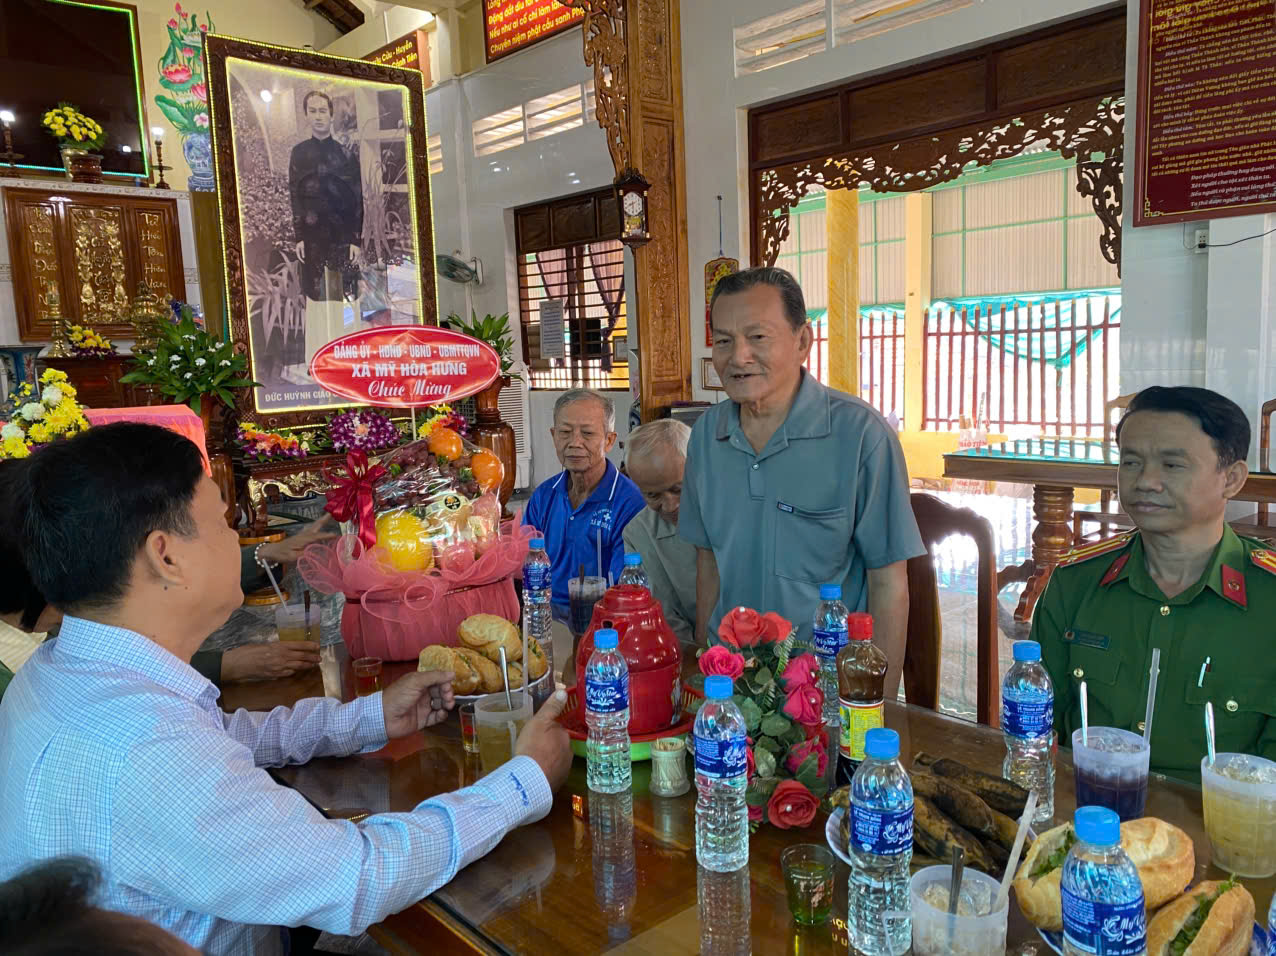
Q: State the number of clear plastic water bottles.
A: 8